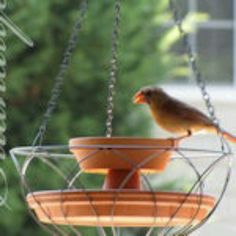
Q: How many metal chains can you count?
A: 3